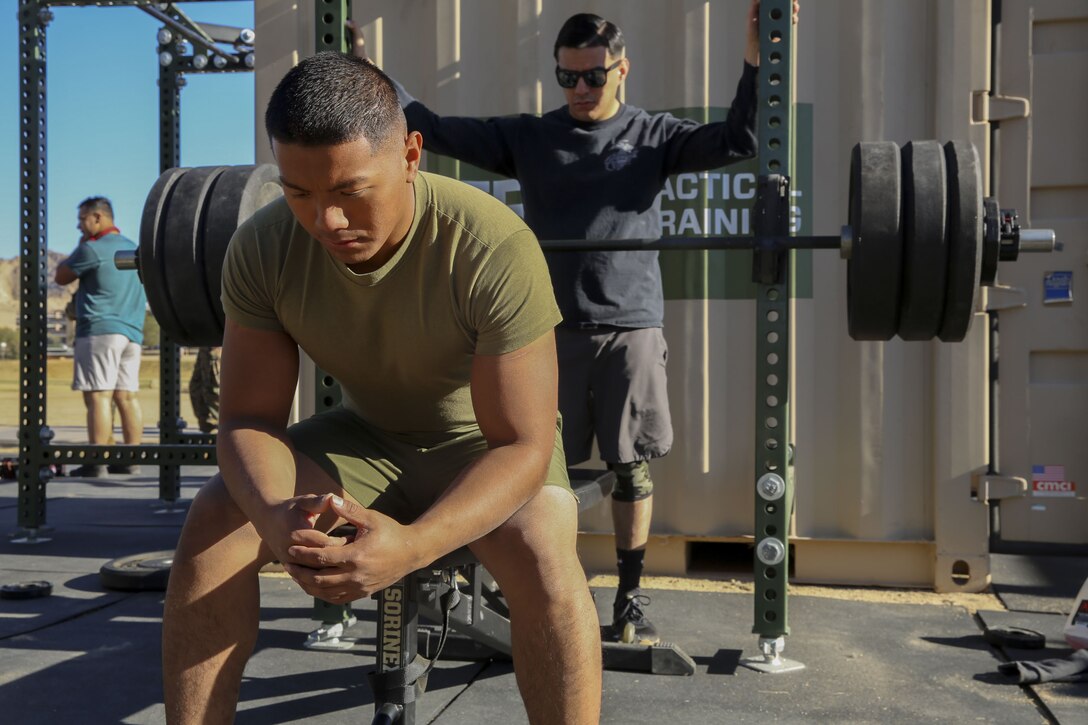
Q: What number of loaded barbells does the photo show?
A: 1